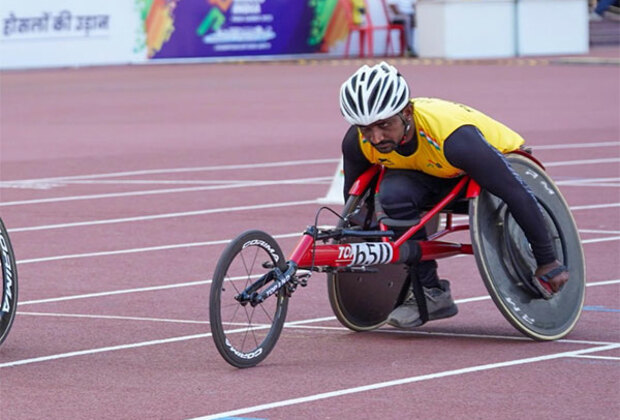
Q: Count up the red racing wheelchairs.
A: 1